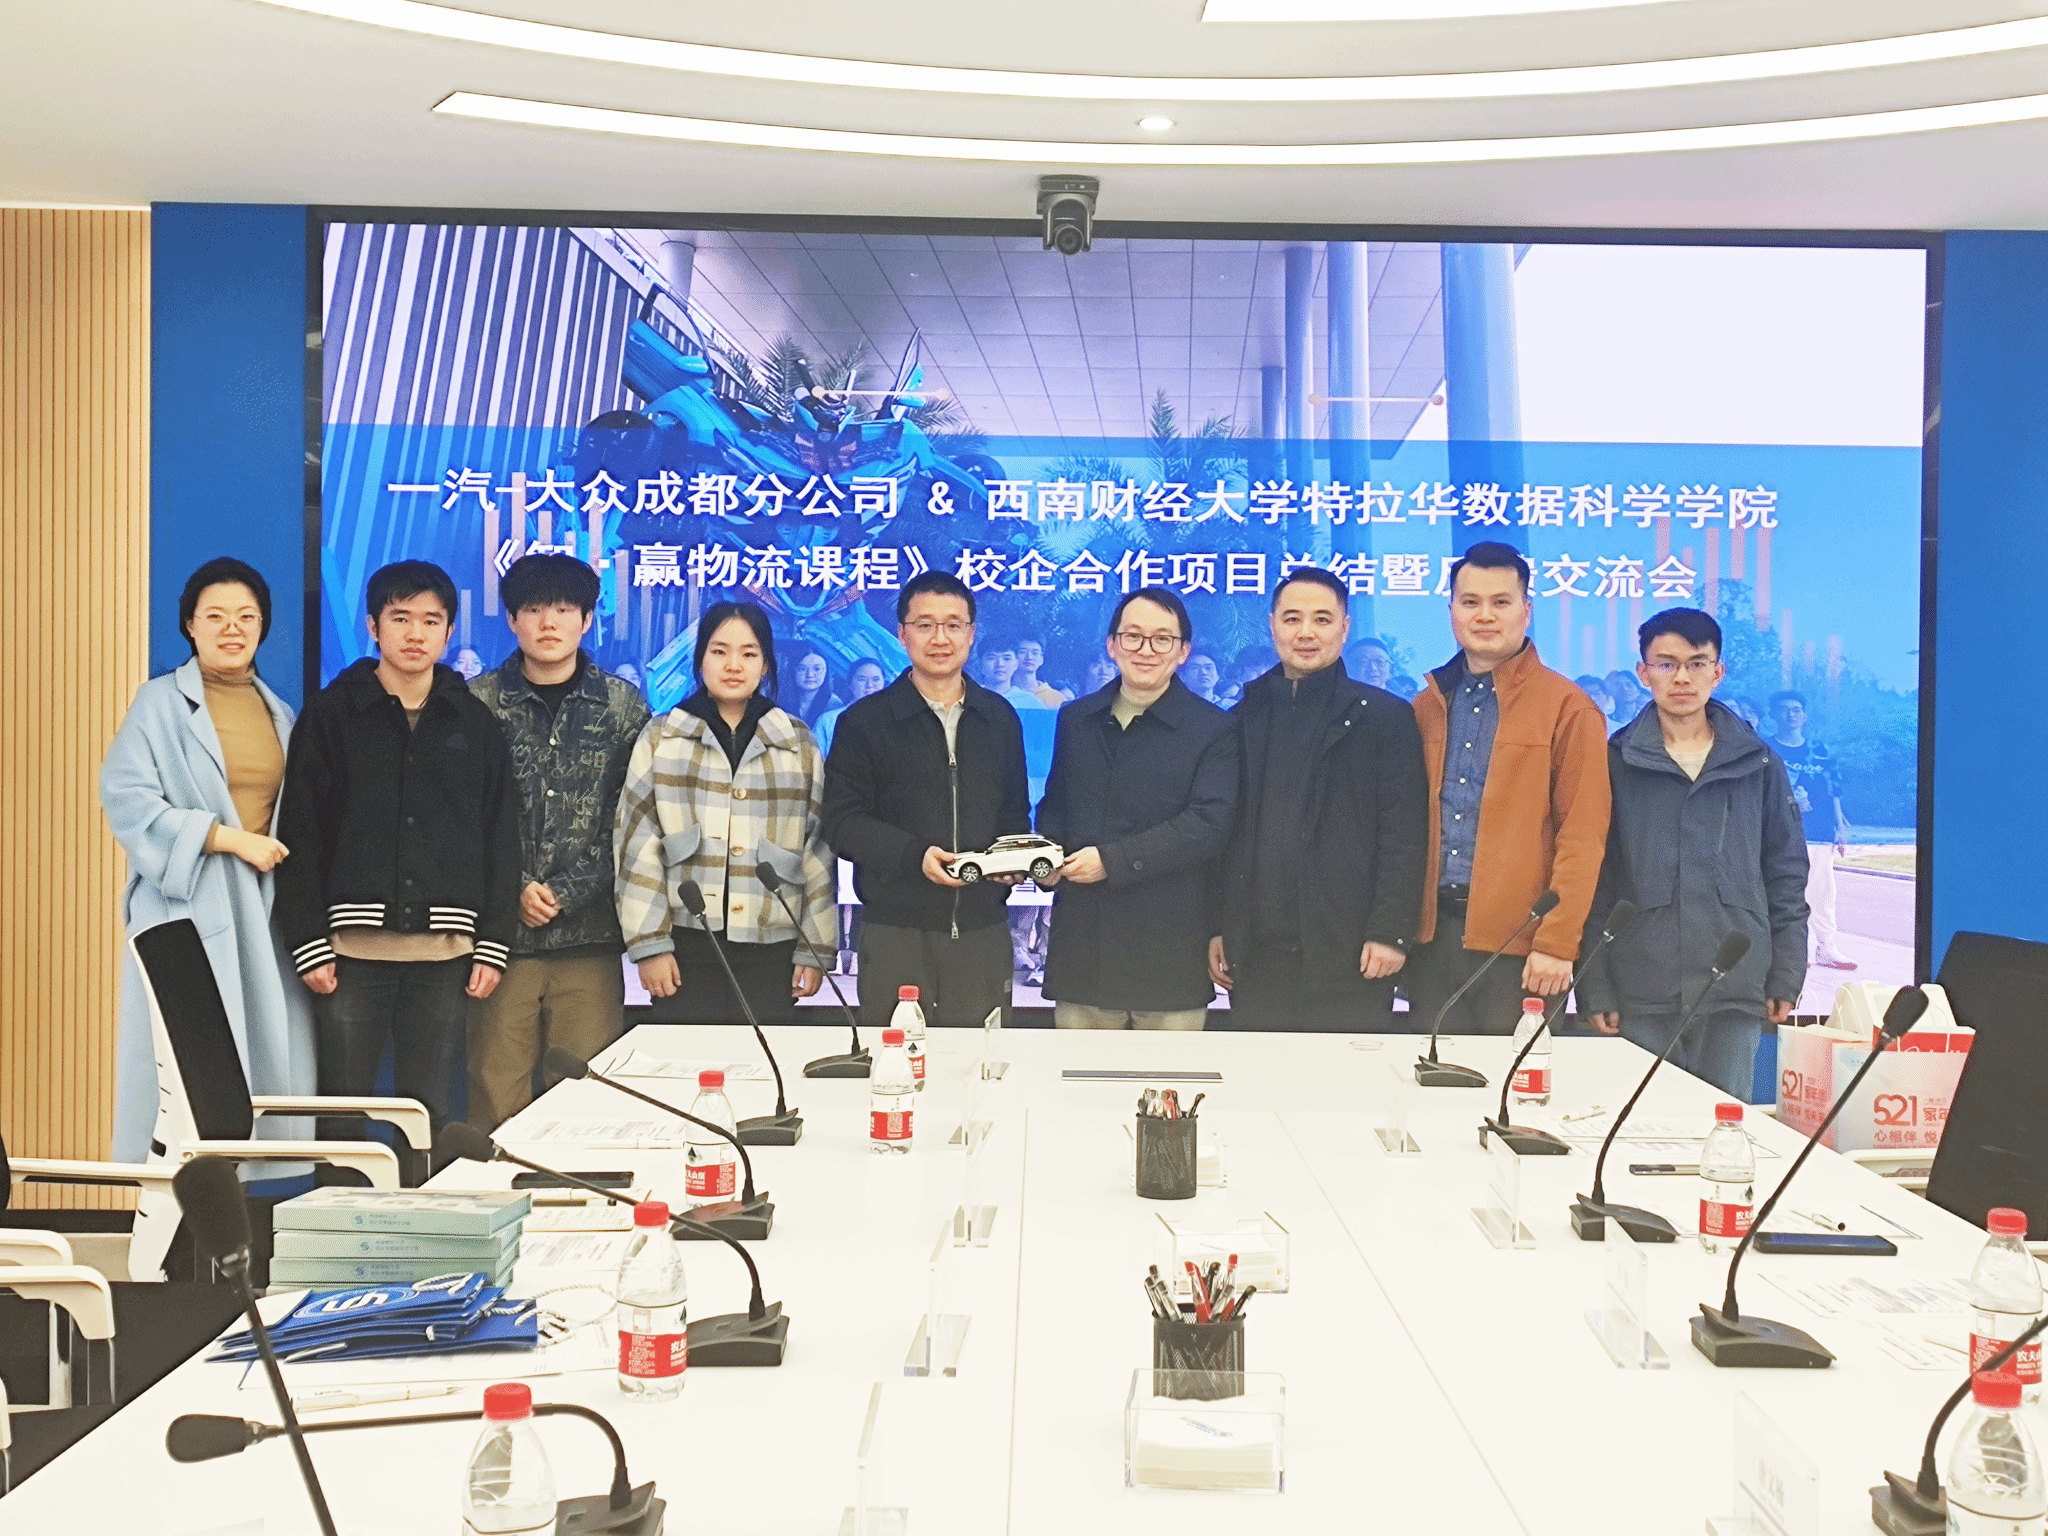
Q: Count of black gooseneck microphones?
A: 11